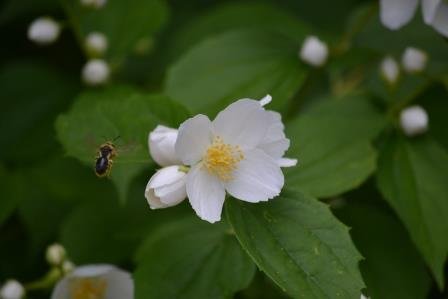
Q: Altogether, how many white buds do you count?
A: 13